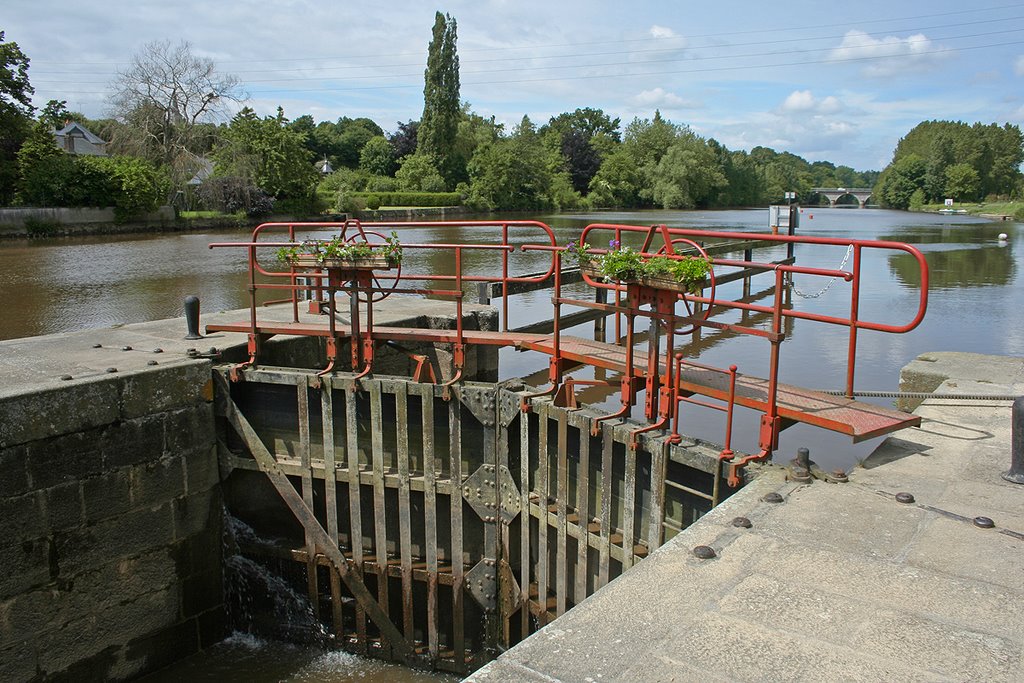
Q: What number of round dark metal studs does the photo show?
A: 11